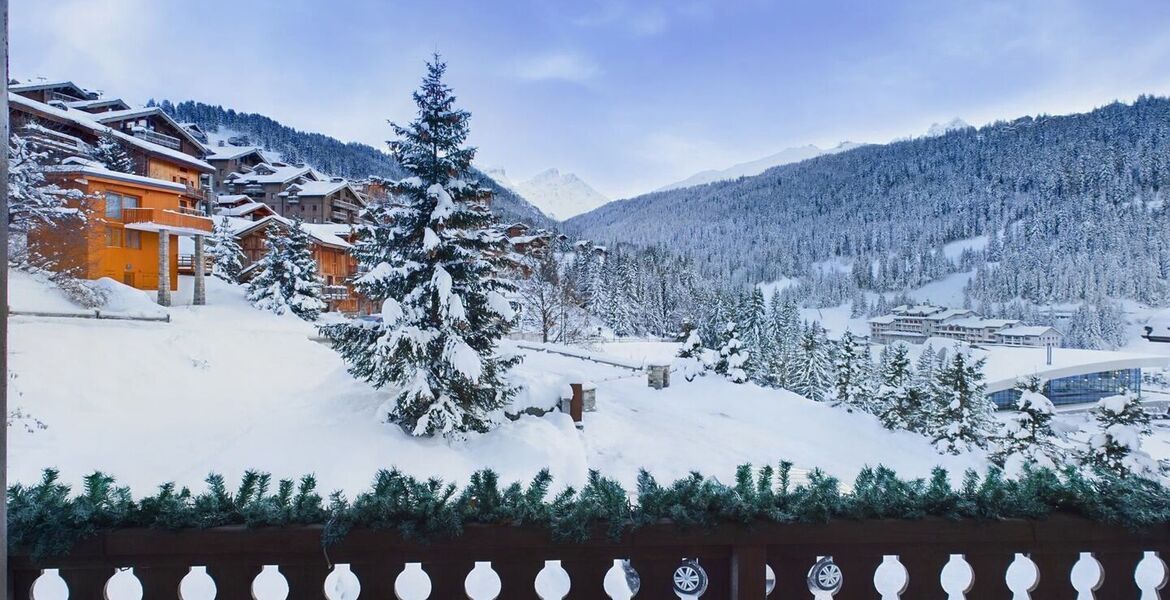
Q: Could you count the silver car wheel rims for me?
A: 2